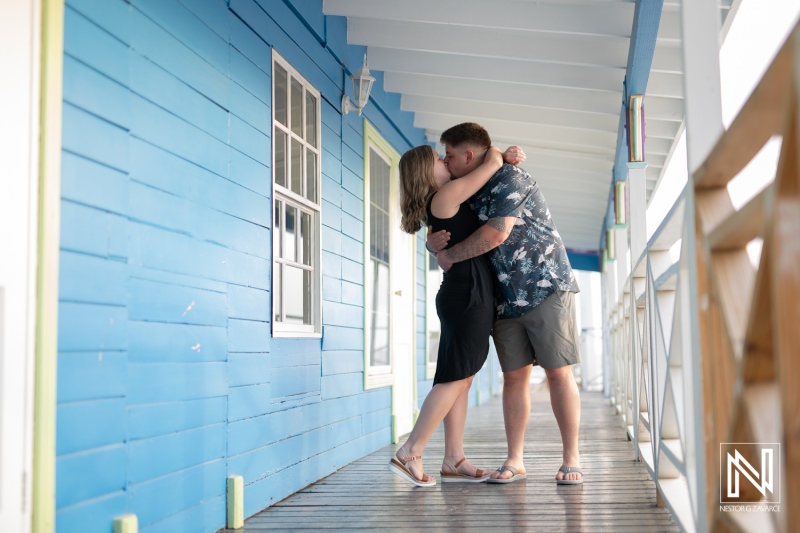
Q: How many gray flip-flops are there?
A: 2